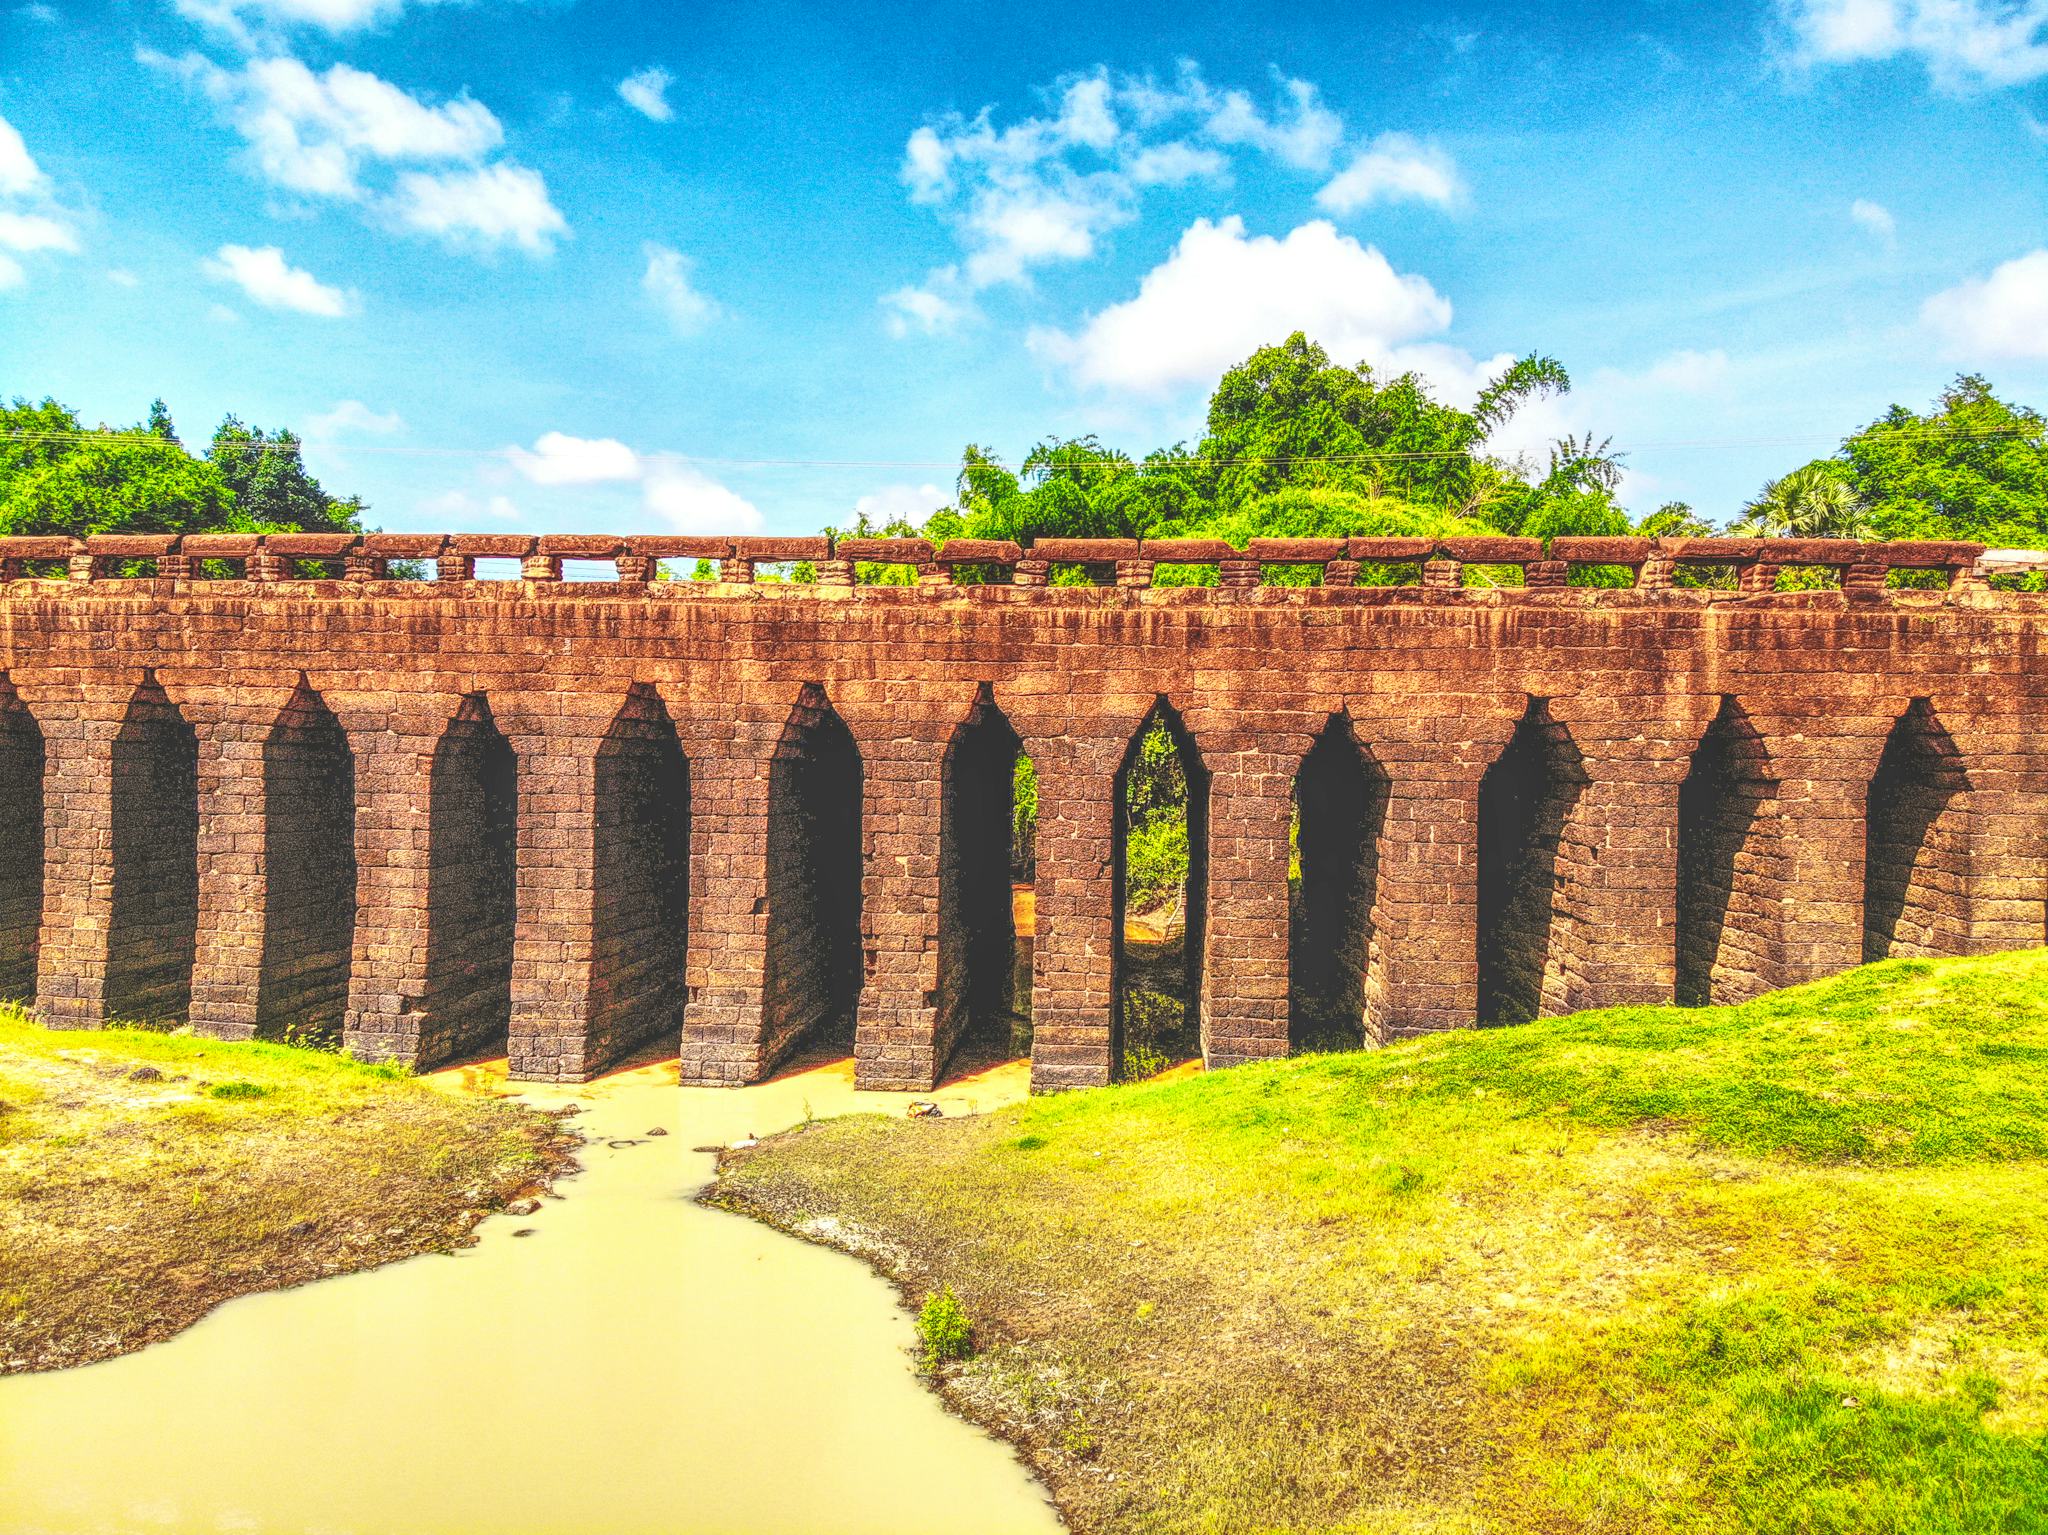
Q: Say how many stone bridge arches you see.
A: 12